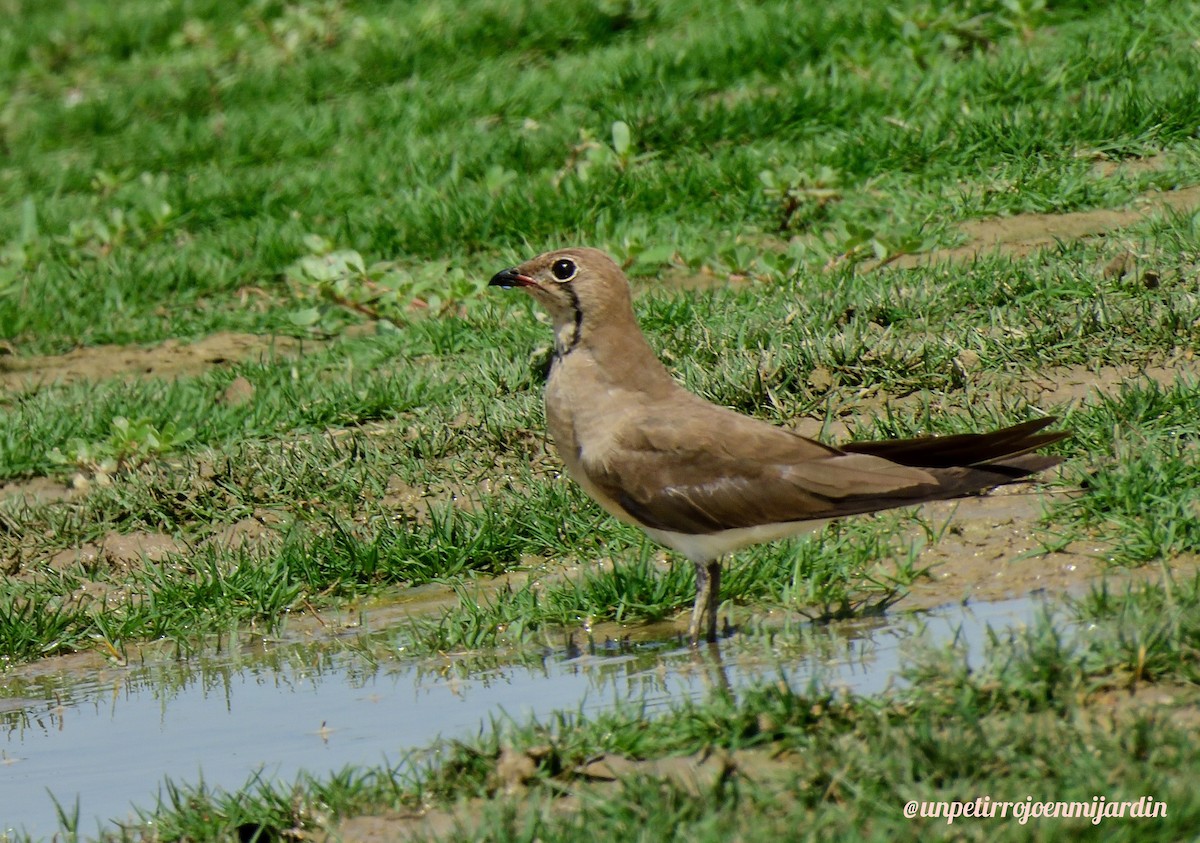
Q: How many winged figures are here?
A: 1